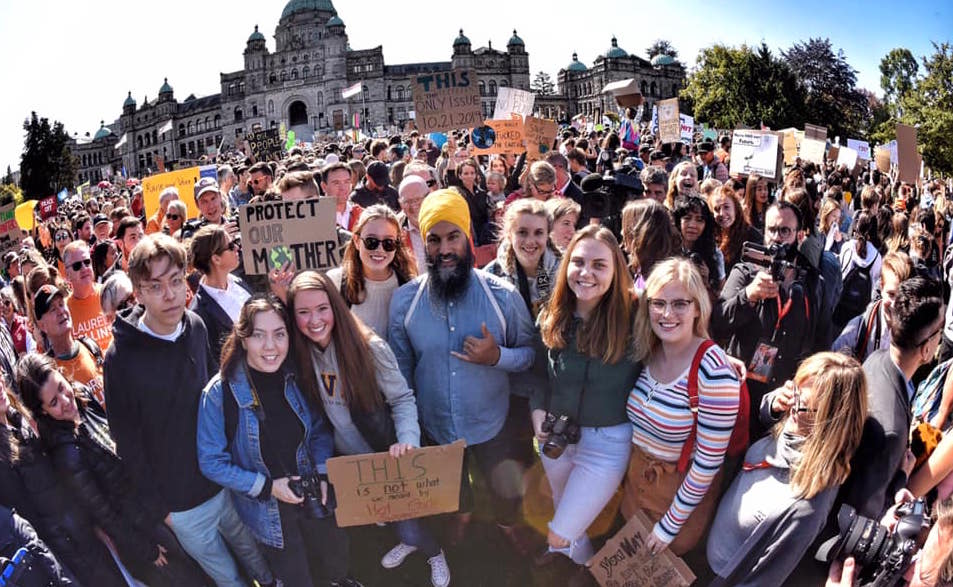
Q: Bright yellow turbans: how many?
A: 1